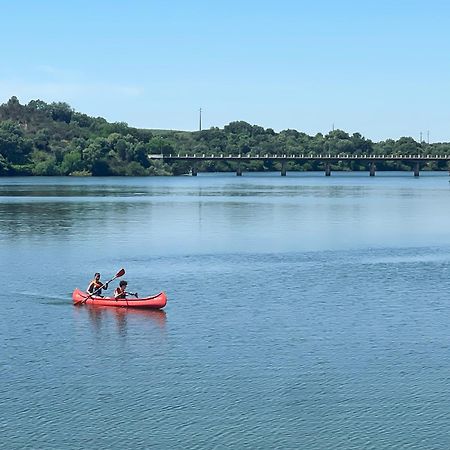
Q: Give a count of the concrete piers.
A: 6